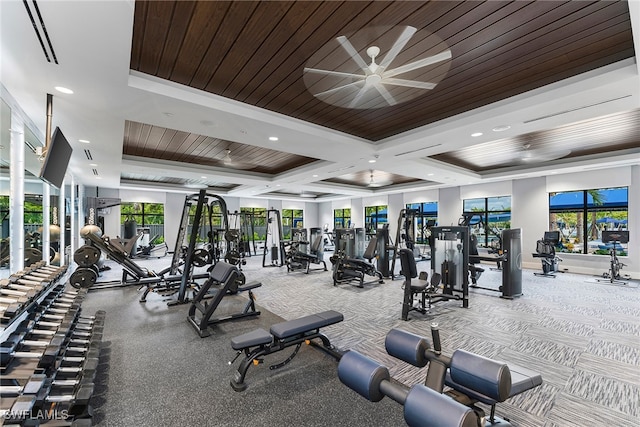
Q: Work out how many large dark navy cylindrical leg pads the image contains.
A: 4